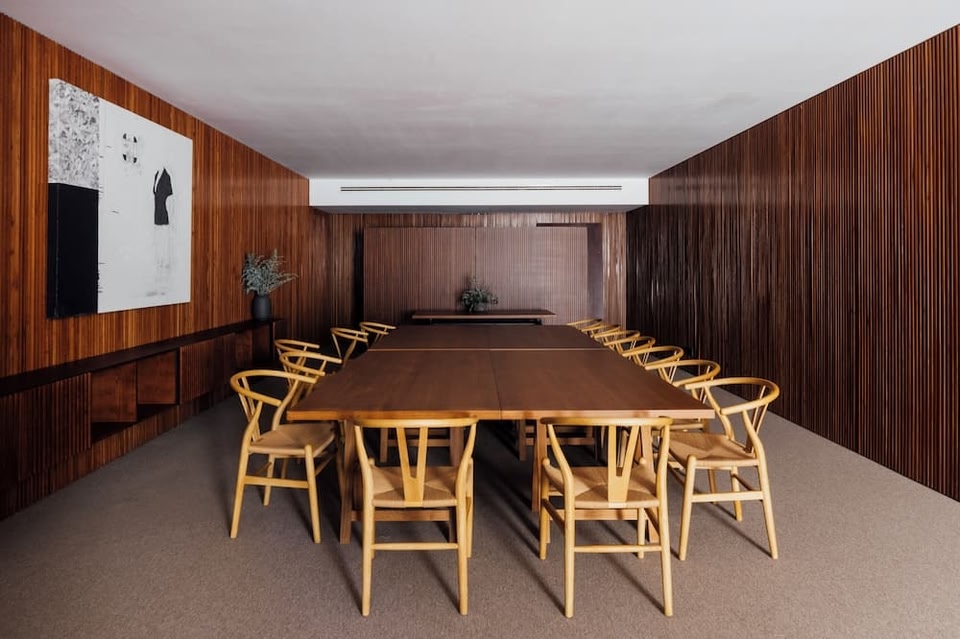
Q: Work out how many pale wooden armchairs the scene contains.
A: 14